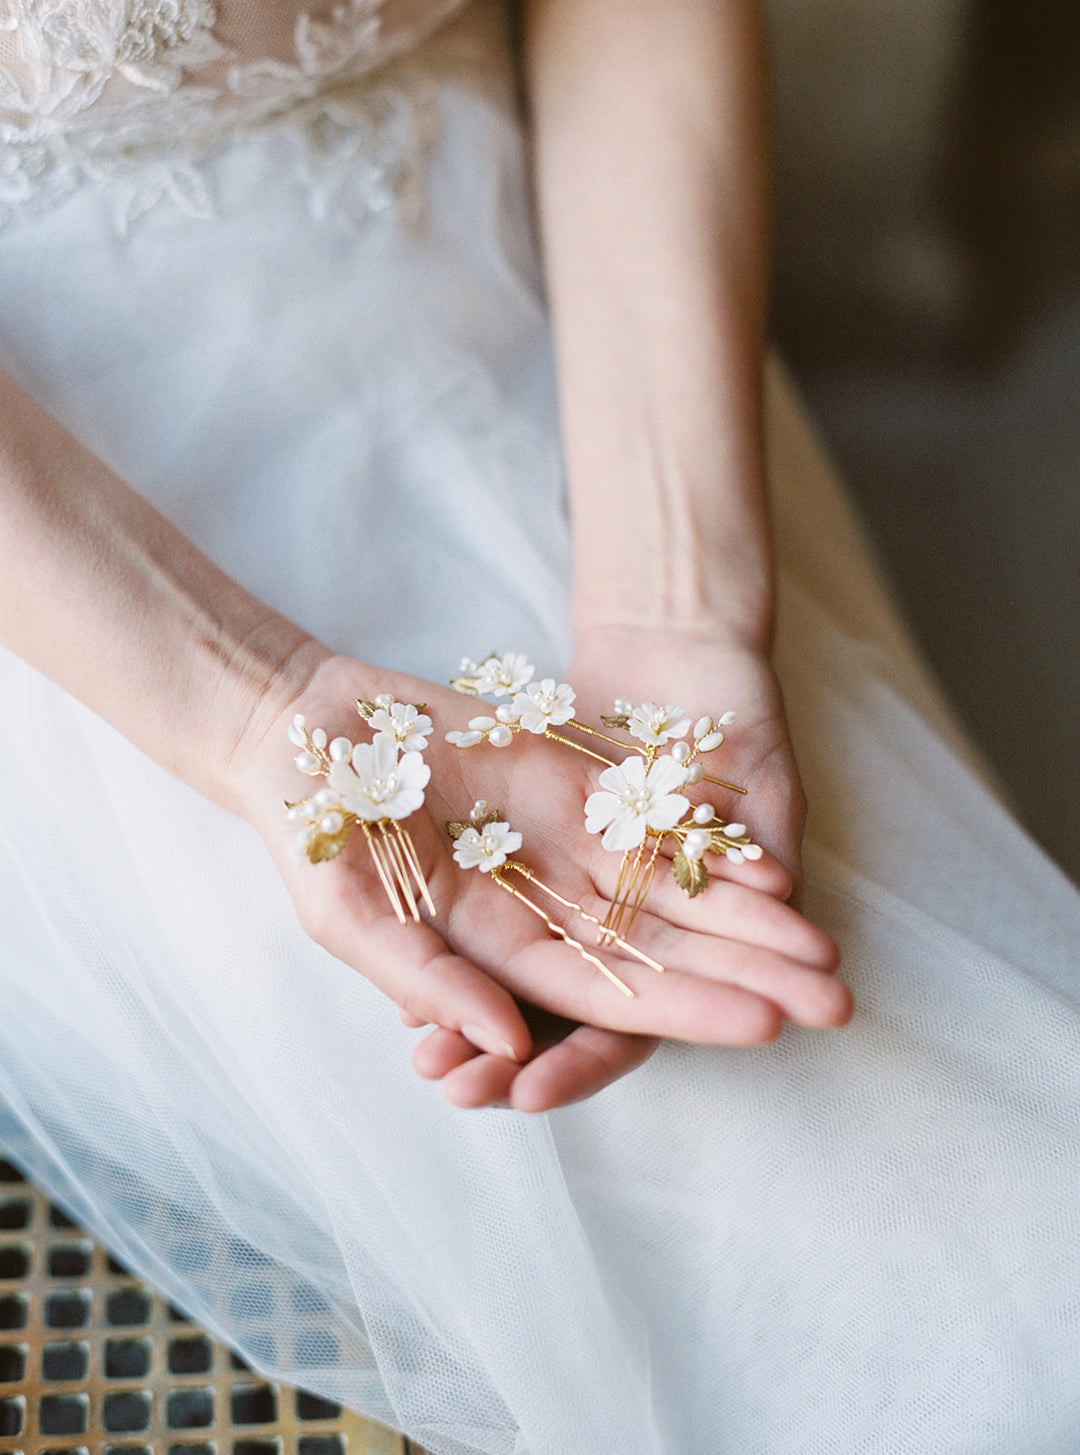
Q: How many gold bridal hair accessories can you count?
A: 4